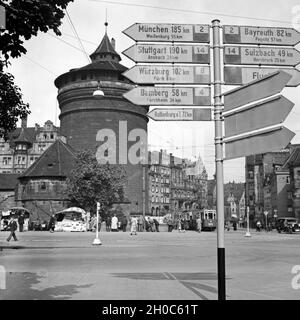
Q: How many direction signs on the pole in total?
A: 11